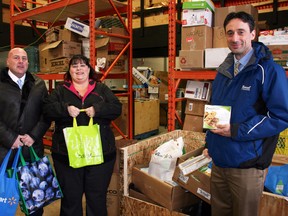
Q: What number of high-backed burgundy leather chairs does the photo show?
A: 0